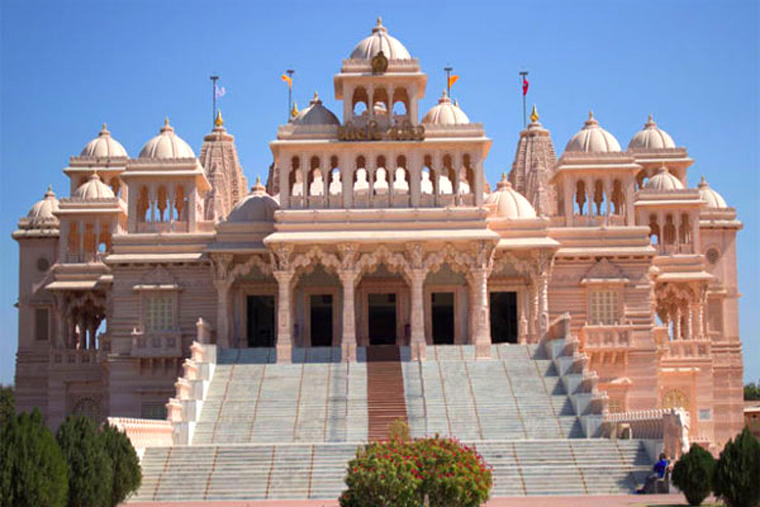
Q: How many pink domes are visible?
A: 13